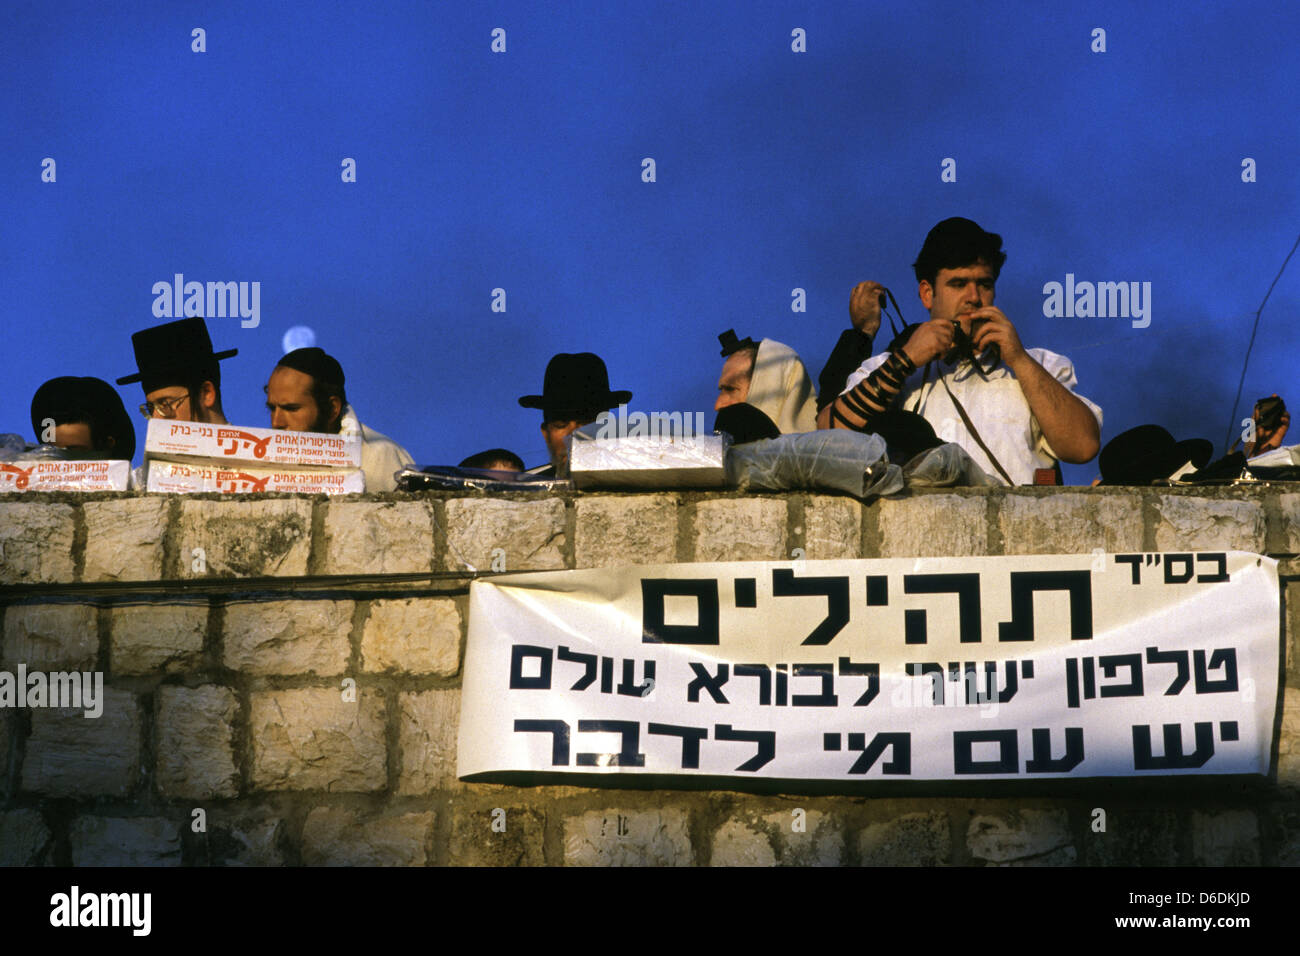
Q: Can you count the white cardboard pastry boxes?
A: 3